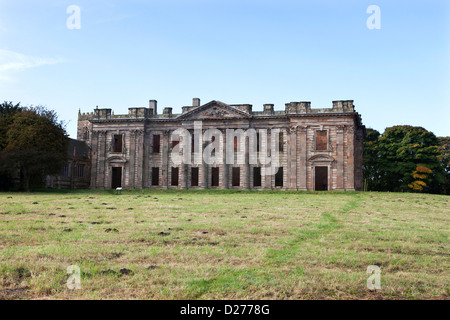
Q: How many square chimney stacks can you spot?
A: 2